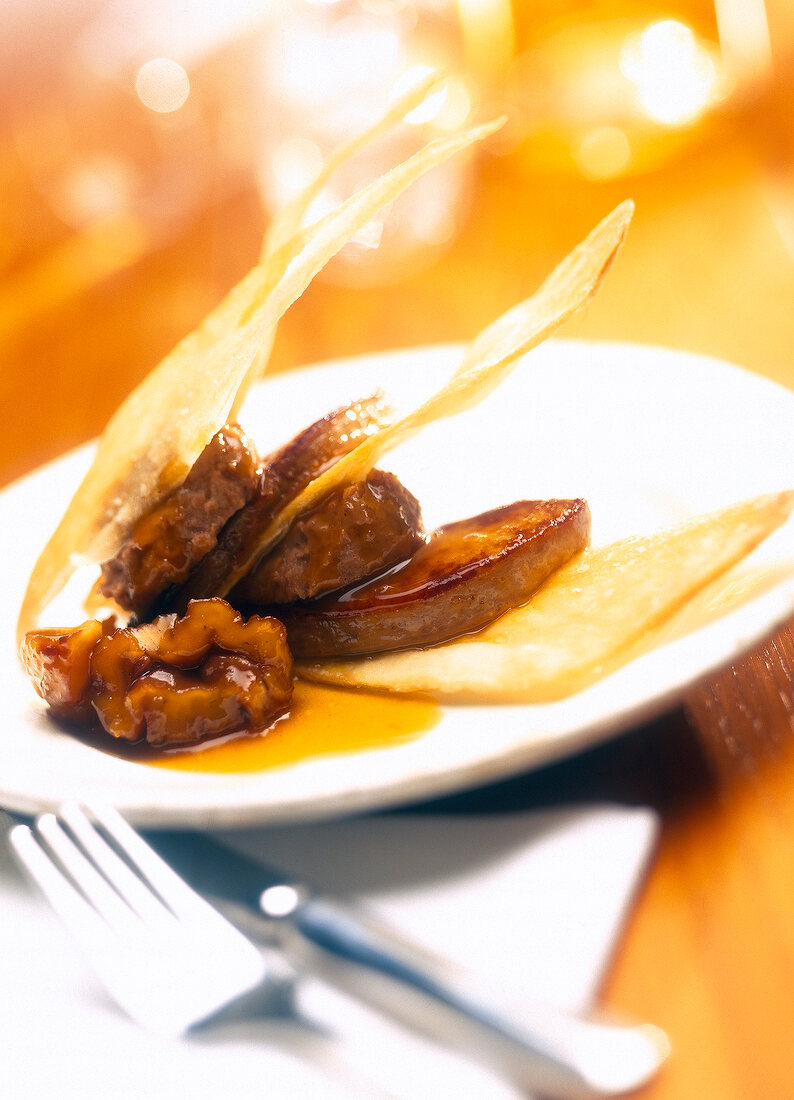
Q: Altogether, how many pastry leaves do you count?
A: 4